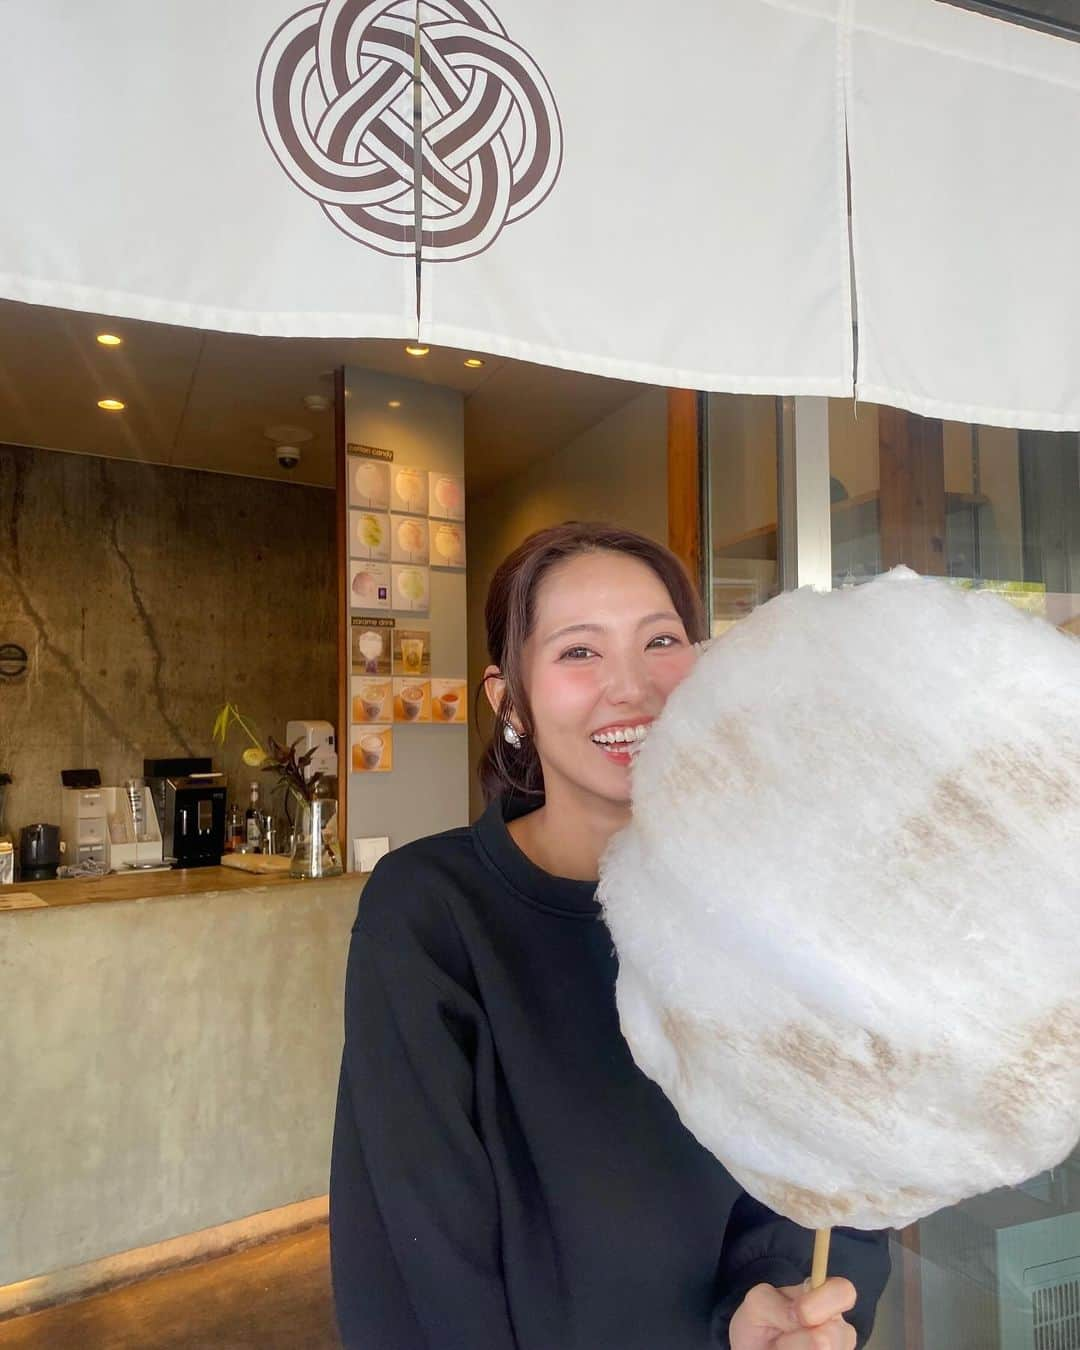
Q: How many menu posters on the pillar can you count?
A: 14